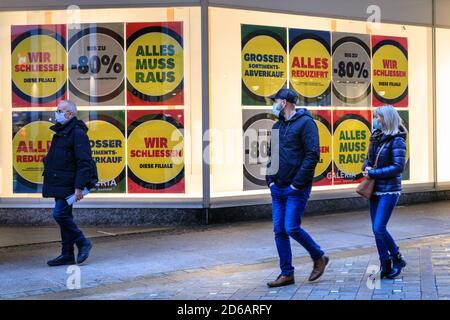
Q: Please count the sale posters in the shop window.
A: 14